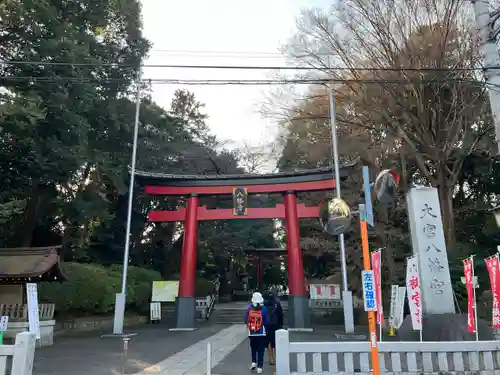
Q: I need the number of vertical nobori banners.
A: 4